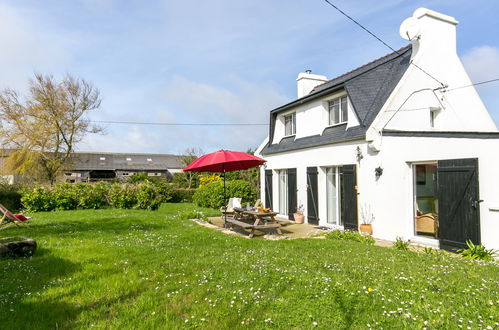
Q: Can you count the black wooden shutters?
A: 5